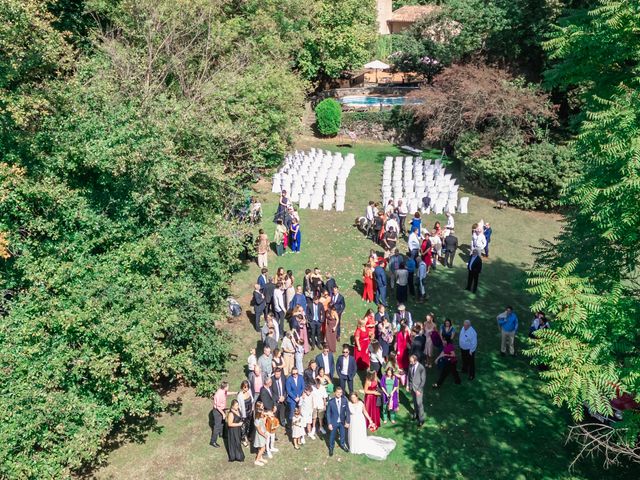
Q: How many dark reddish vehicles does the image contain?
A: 1